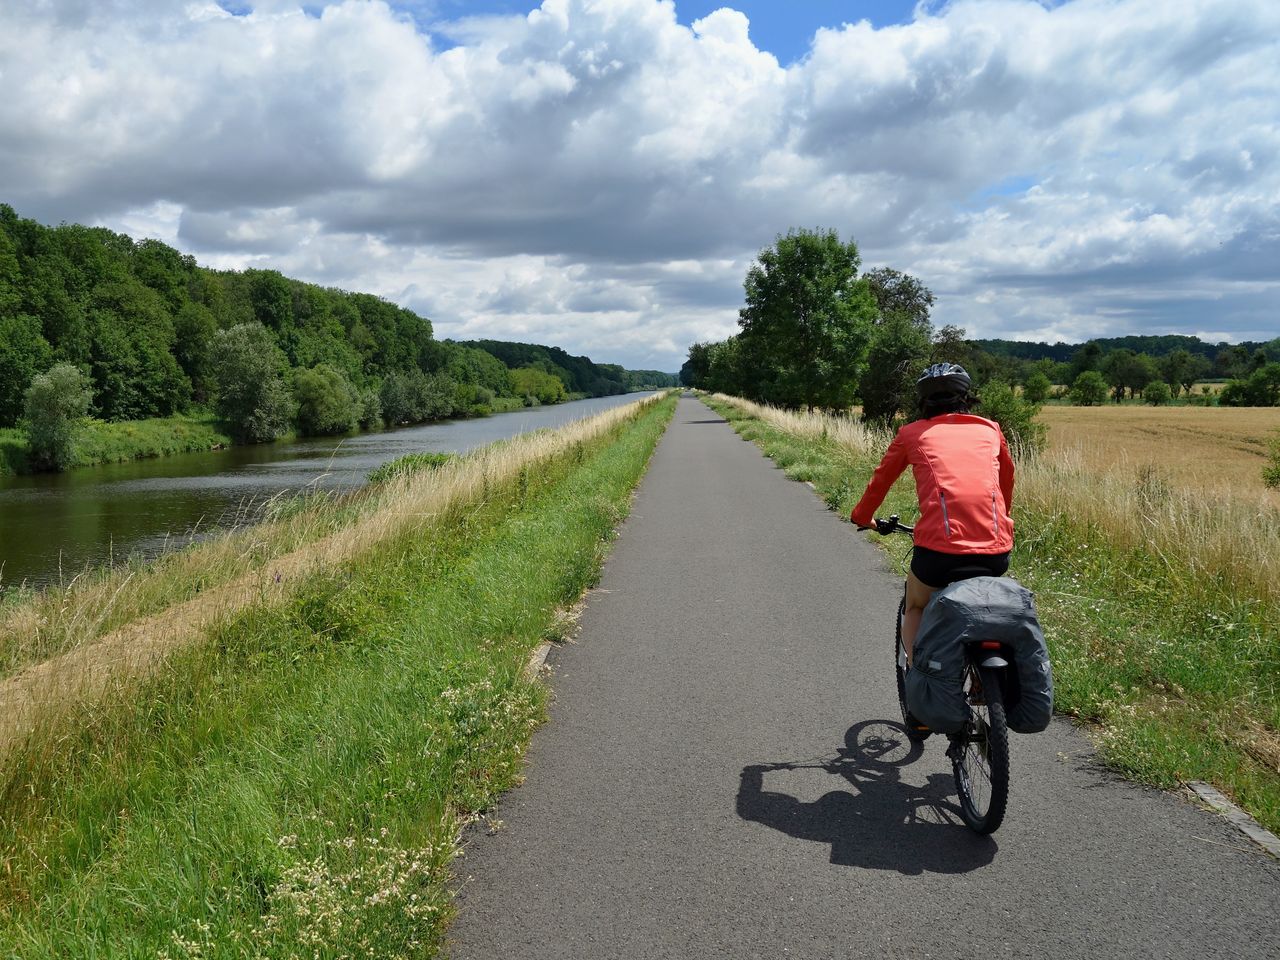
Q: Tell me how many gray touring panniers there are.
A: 2